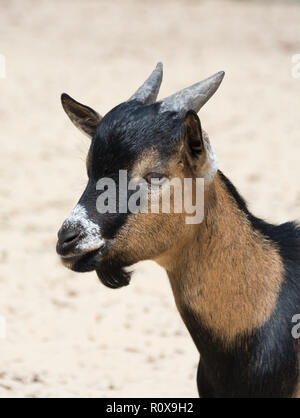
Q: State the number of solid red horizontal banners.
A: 0